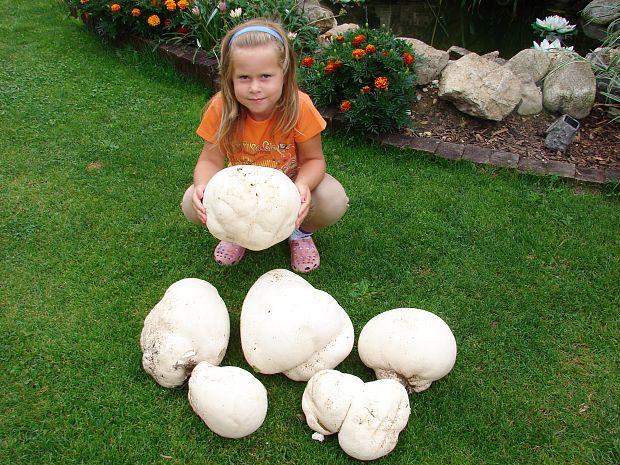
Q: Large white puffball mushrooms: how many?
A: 6